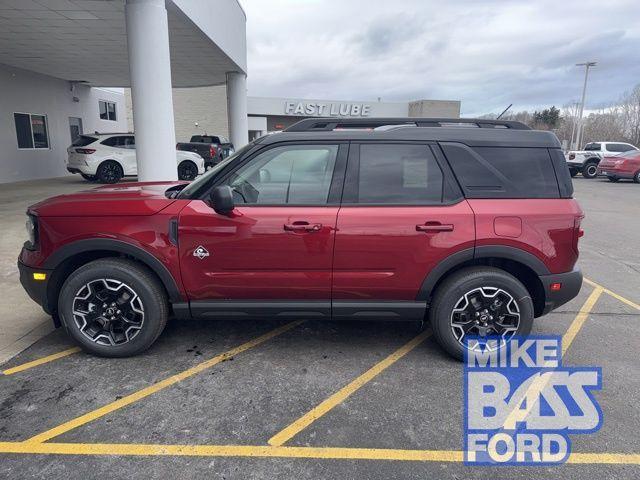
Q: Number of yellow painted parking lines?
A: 6